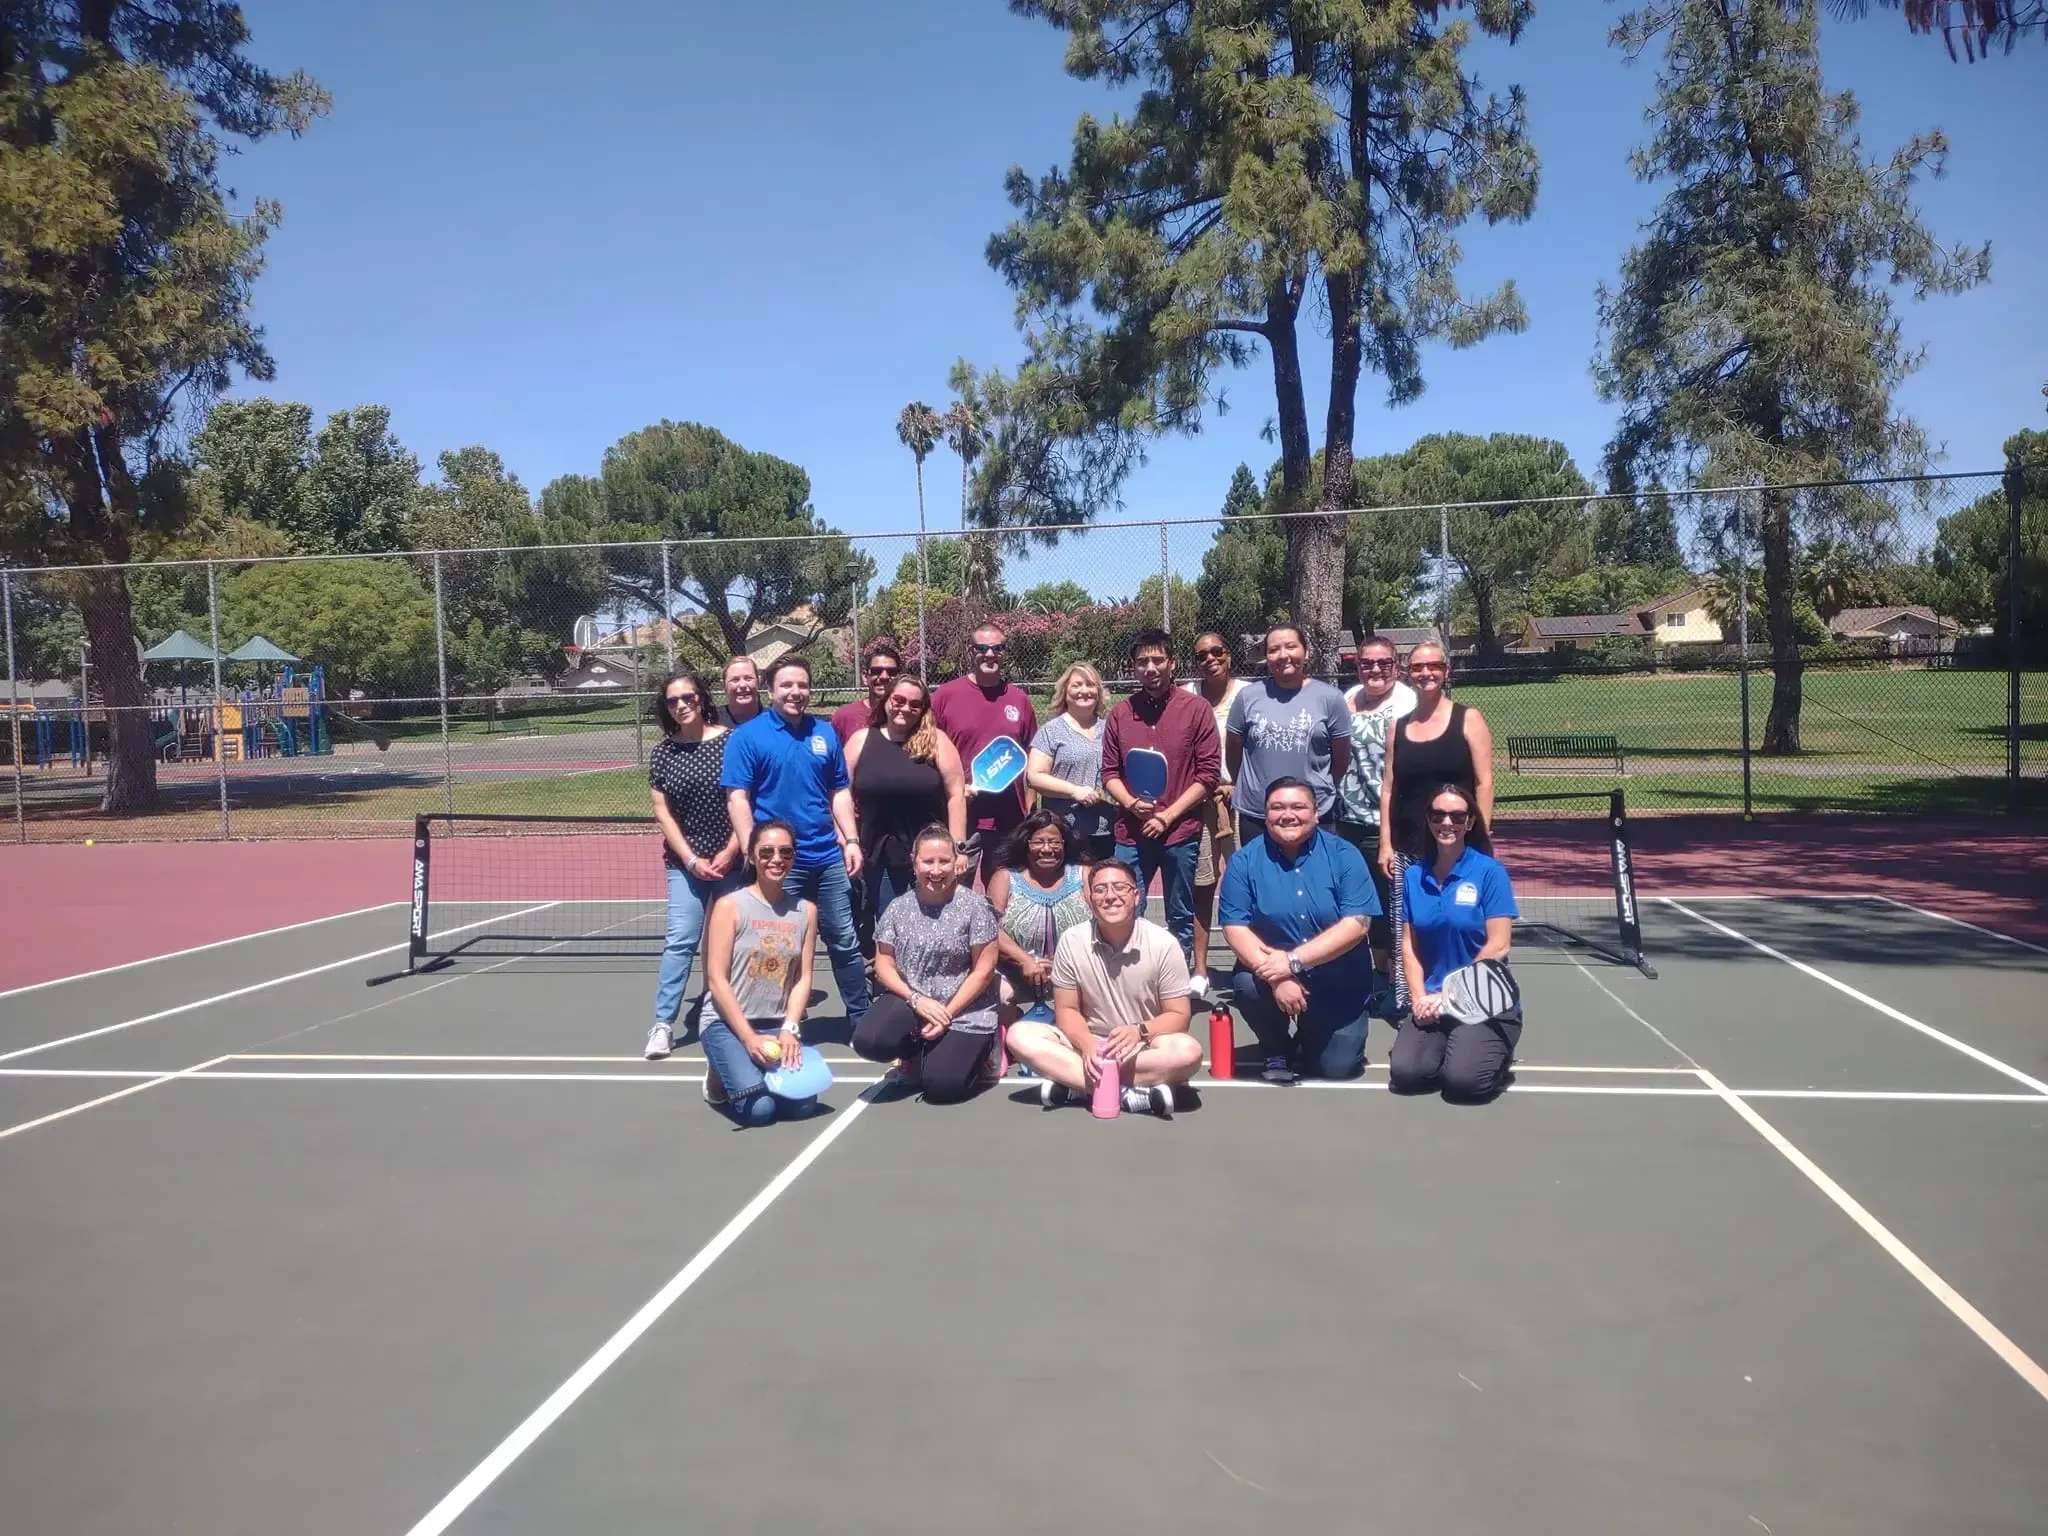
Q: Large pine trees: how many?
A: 3